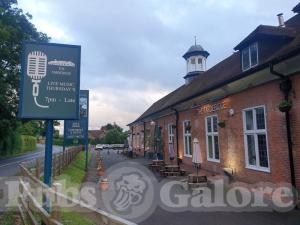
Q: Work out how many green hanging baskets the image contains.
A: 2